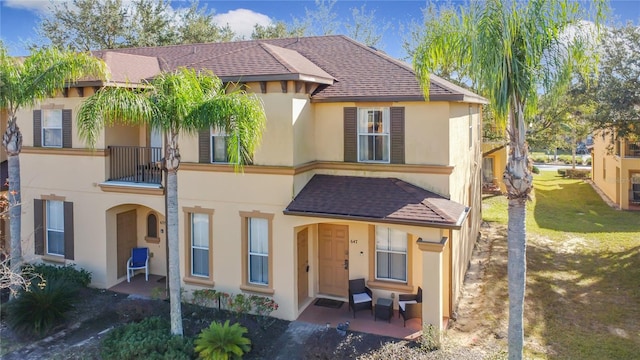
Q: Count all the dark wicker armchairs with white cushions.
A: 2